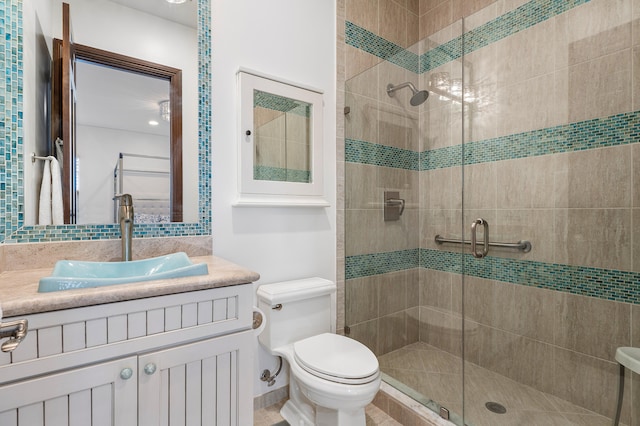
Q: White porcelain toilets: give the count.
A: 1